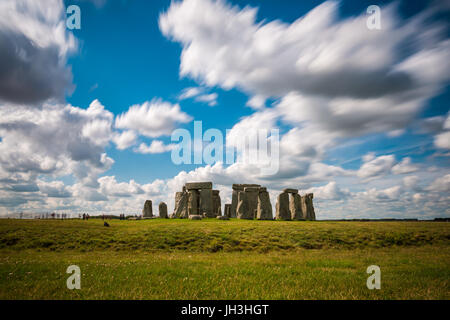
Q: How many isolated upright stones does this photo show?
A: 2